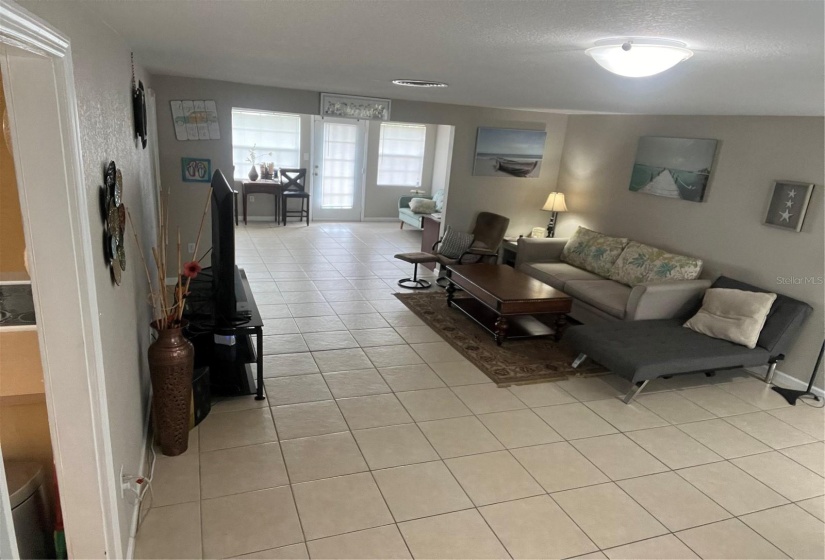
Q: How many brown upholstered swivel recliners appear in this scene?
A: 1